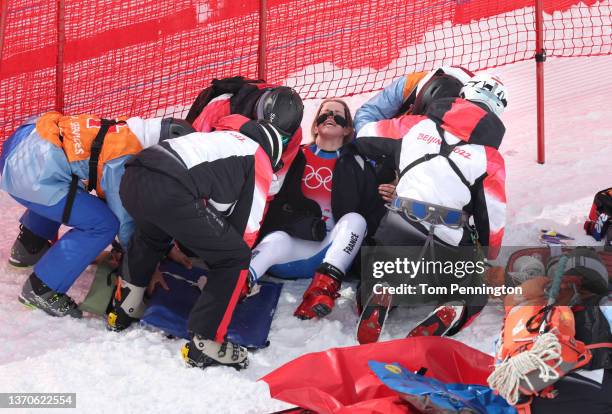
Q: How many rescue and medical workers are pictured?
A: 5